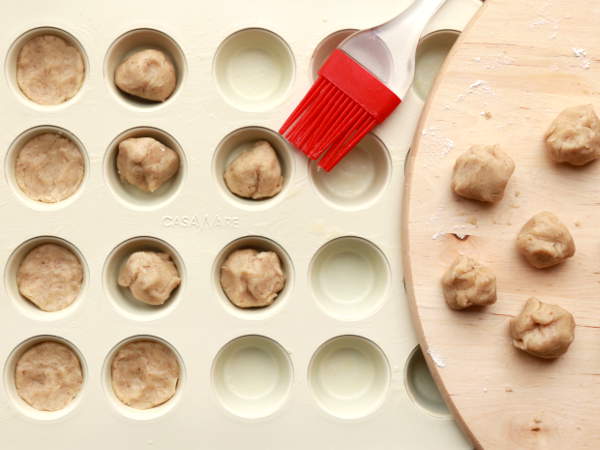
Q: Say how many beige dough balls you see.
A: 10